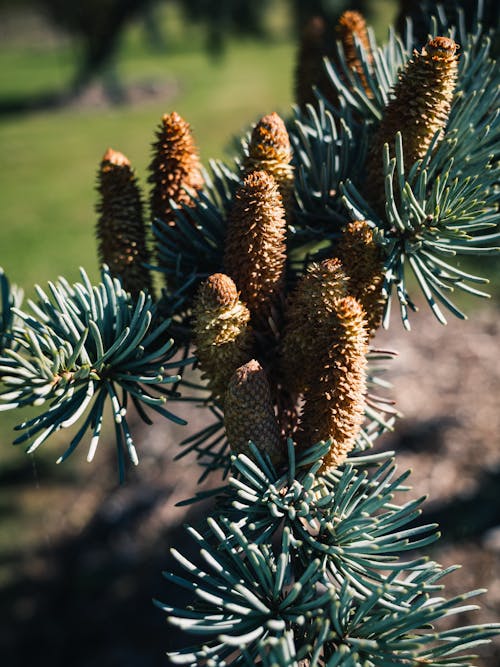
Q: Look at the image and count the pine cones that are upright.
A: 12